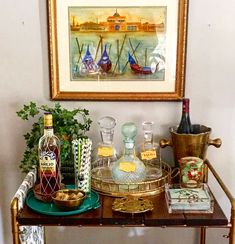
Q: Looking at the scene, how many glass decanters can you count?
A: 3